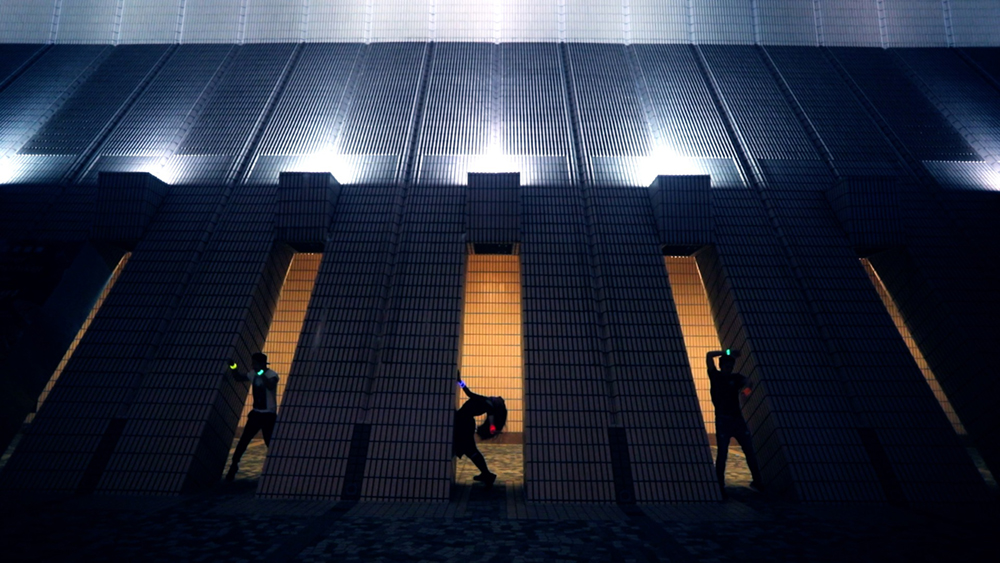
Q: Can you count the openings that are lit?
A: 5